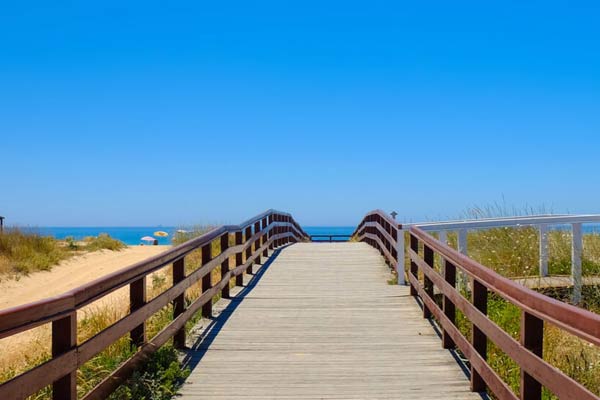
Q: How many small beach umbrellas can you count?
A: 2